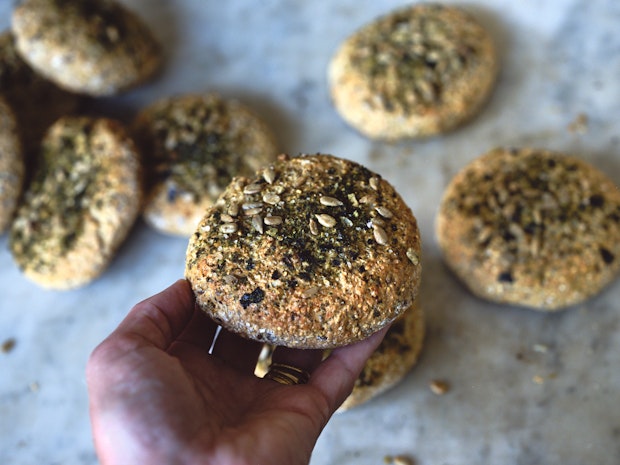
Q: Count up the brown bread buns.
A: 9